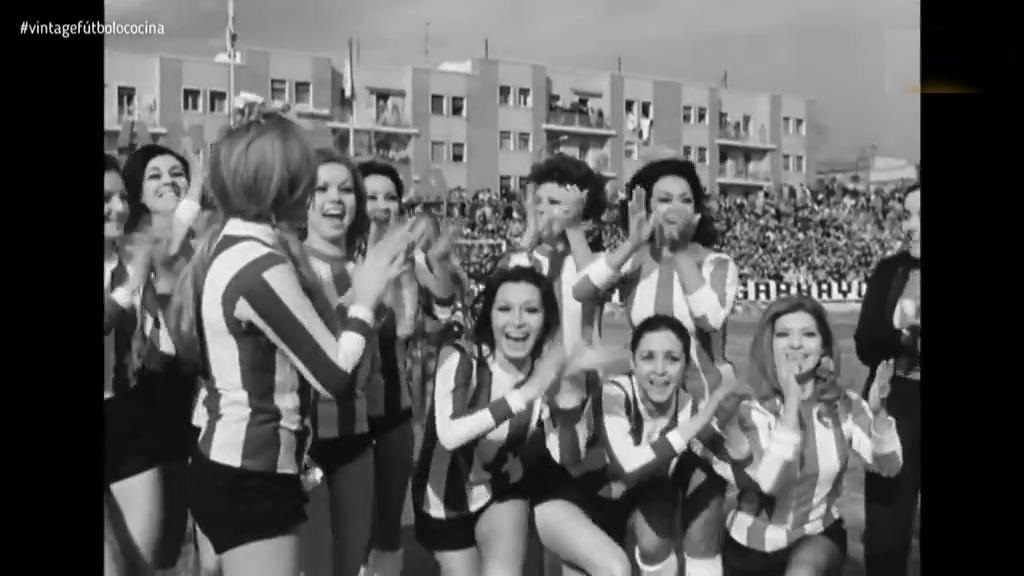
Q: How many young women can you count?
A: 10